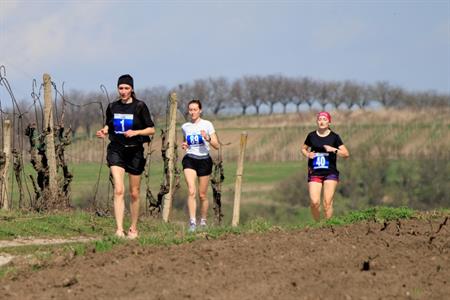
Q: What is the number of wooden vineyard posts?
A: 4